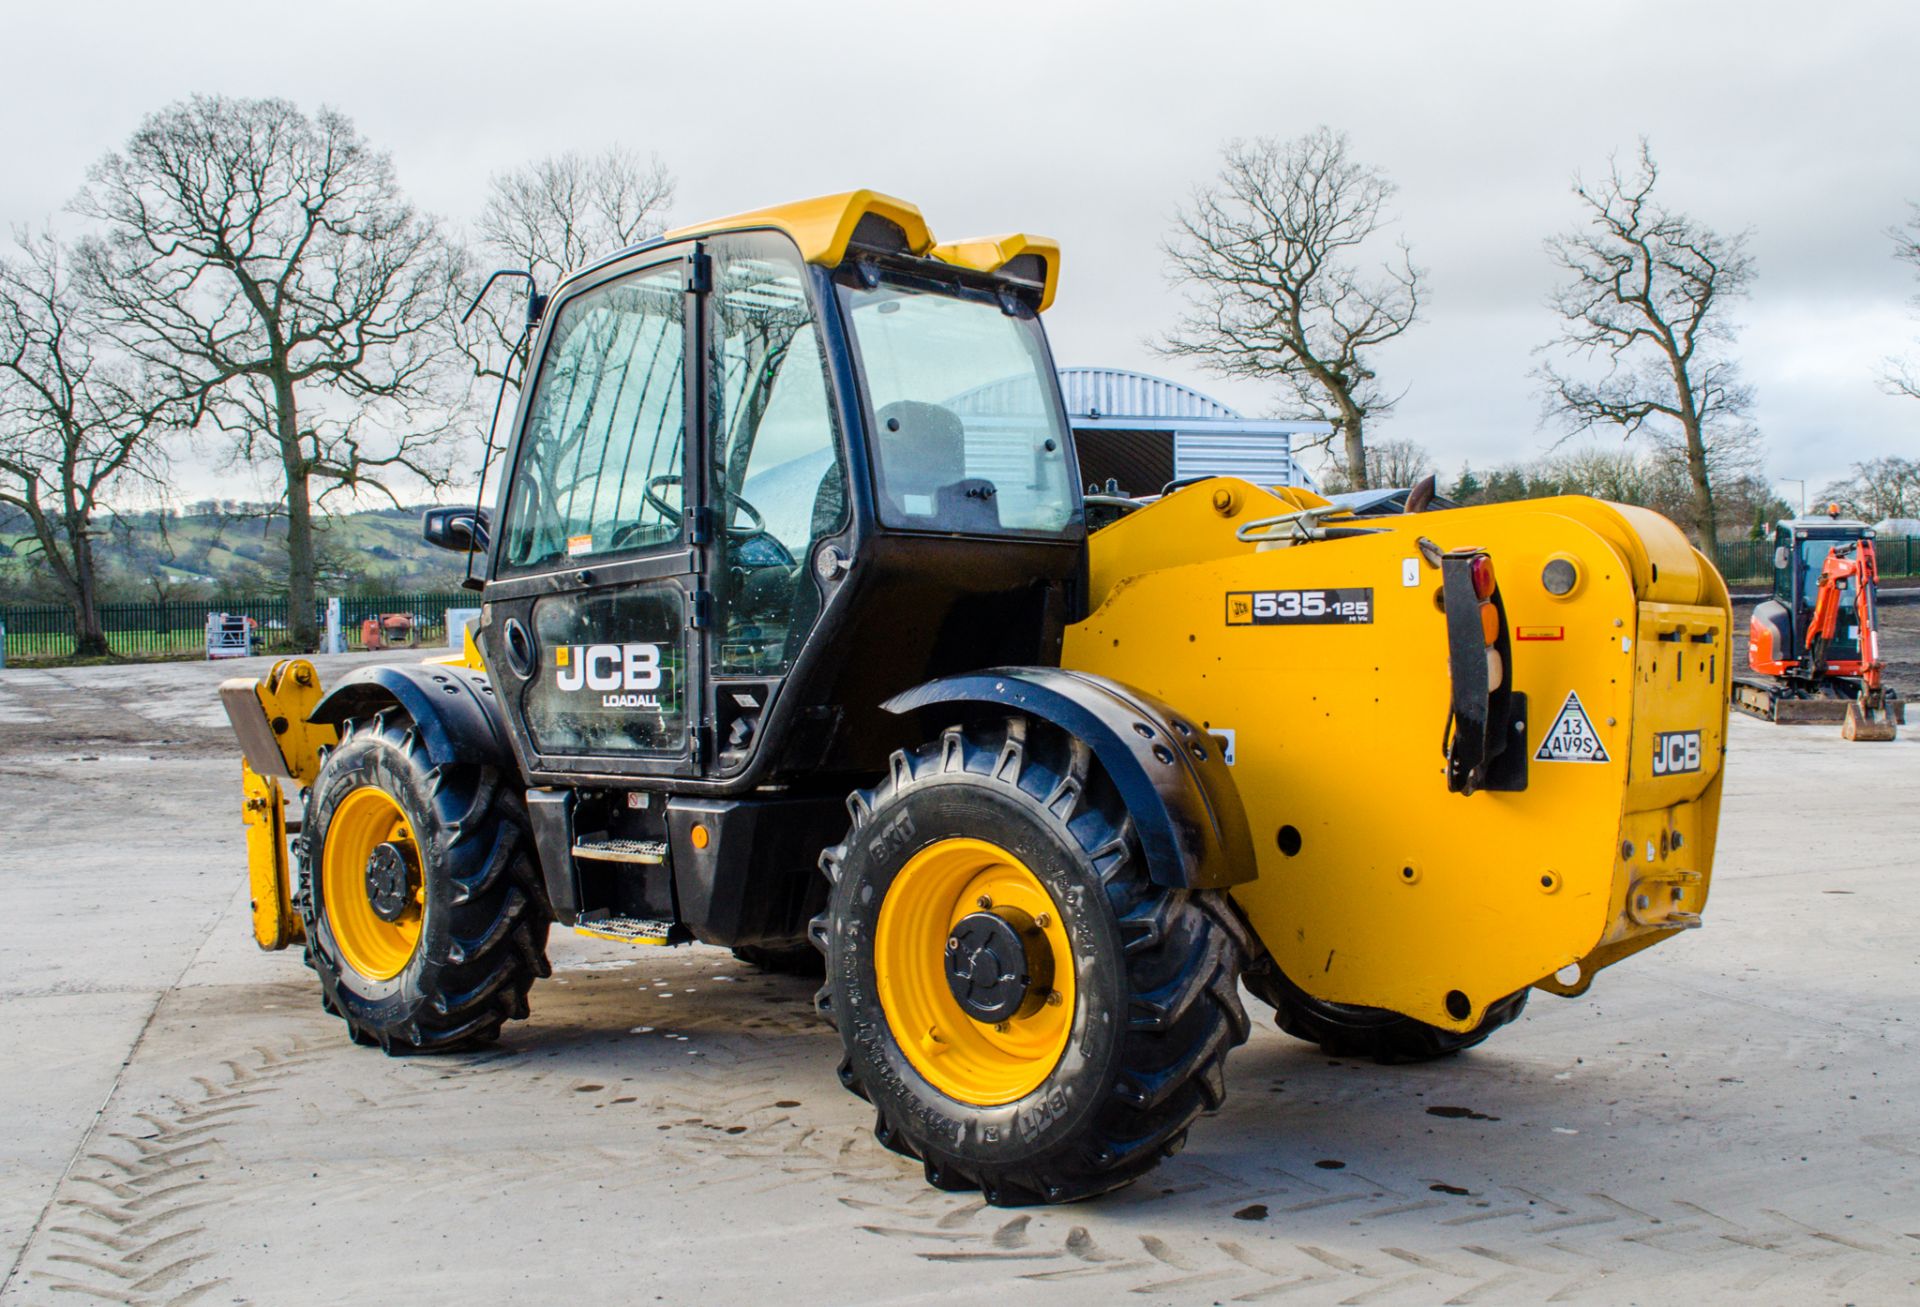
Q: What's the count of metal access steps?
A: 2